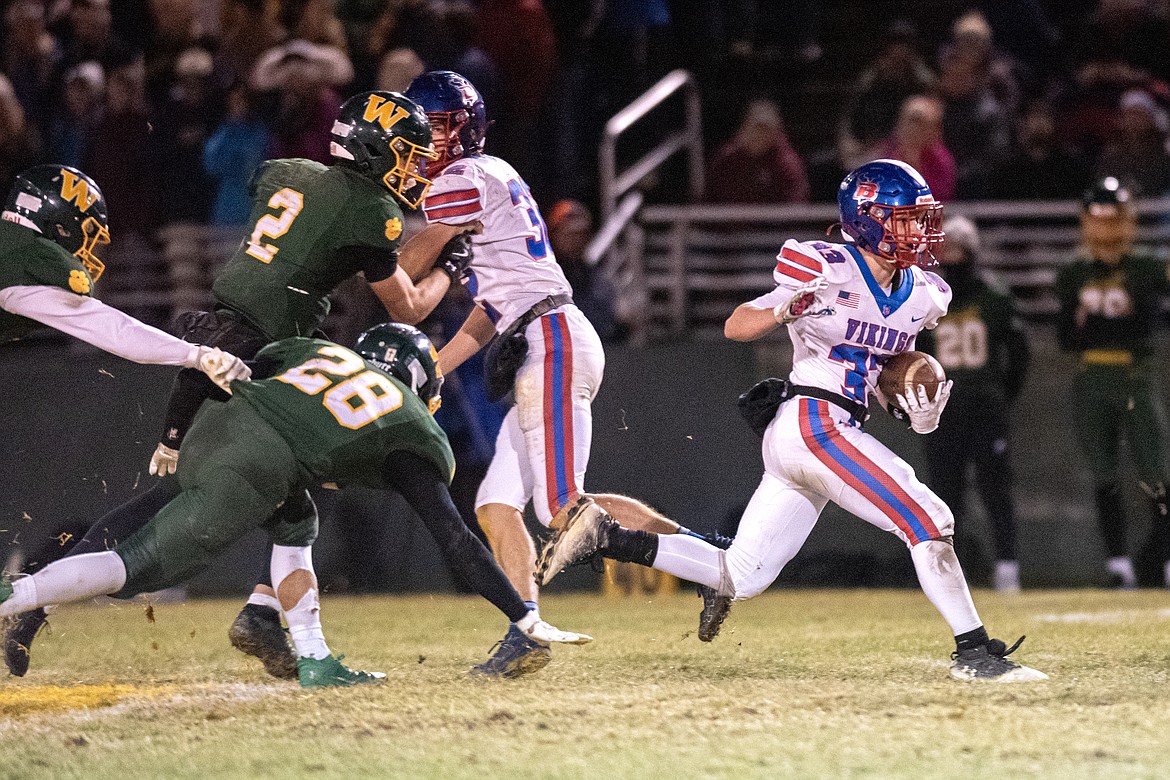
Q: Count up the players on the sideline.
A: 2